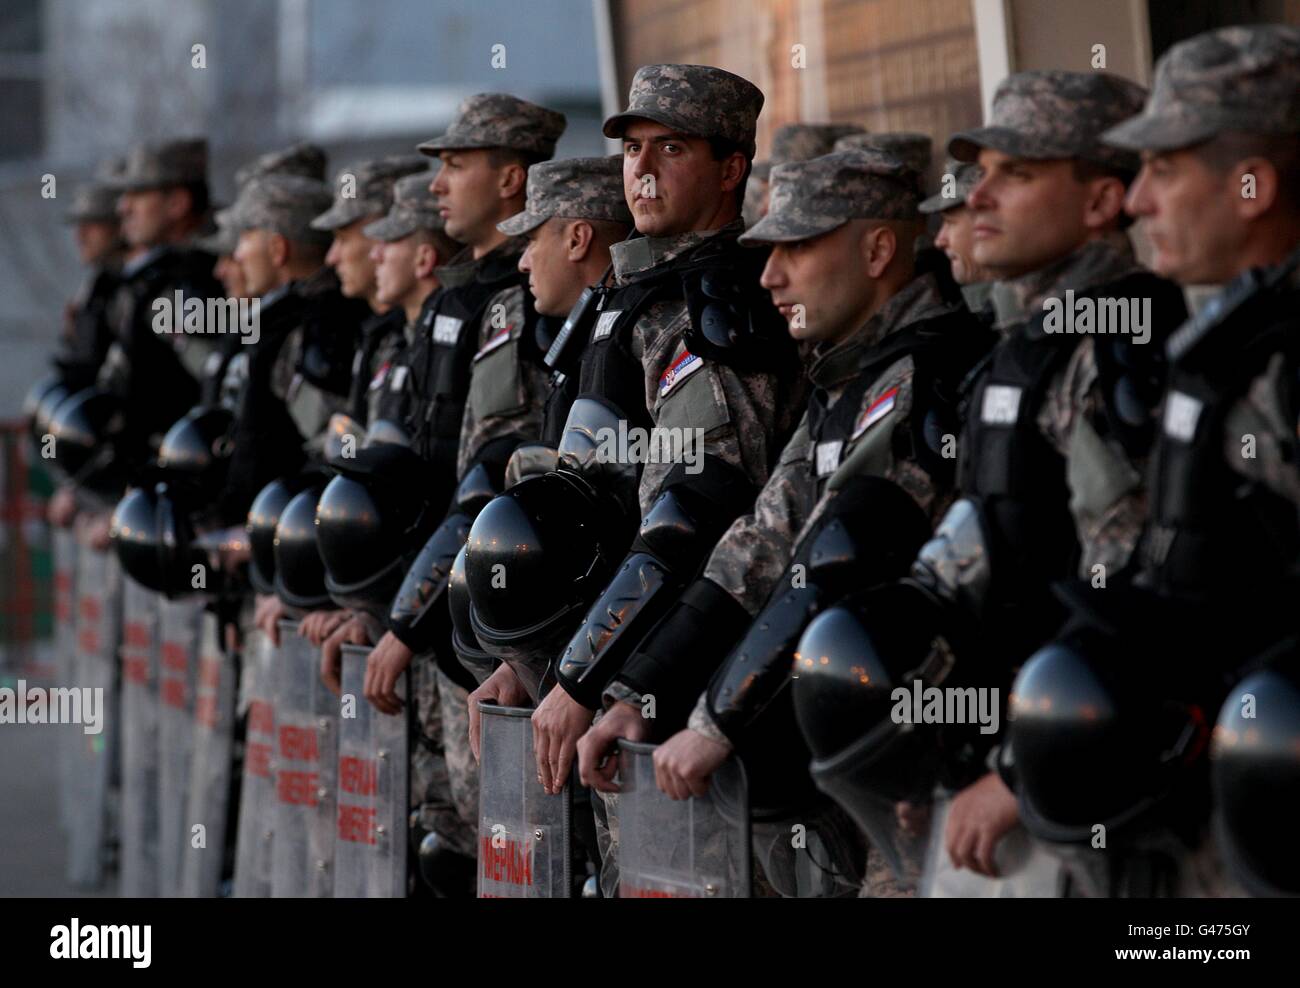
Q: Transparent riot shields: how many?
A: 11